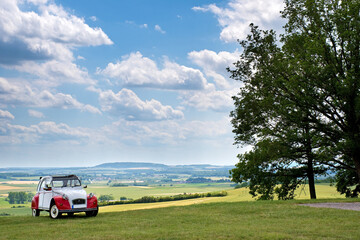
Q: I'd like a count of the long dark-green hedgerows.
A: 1